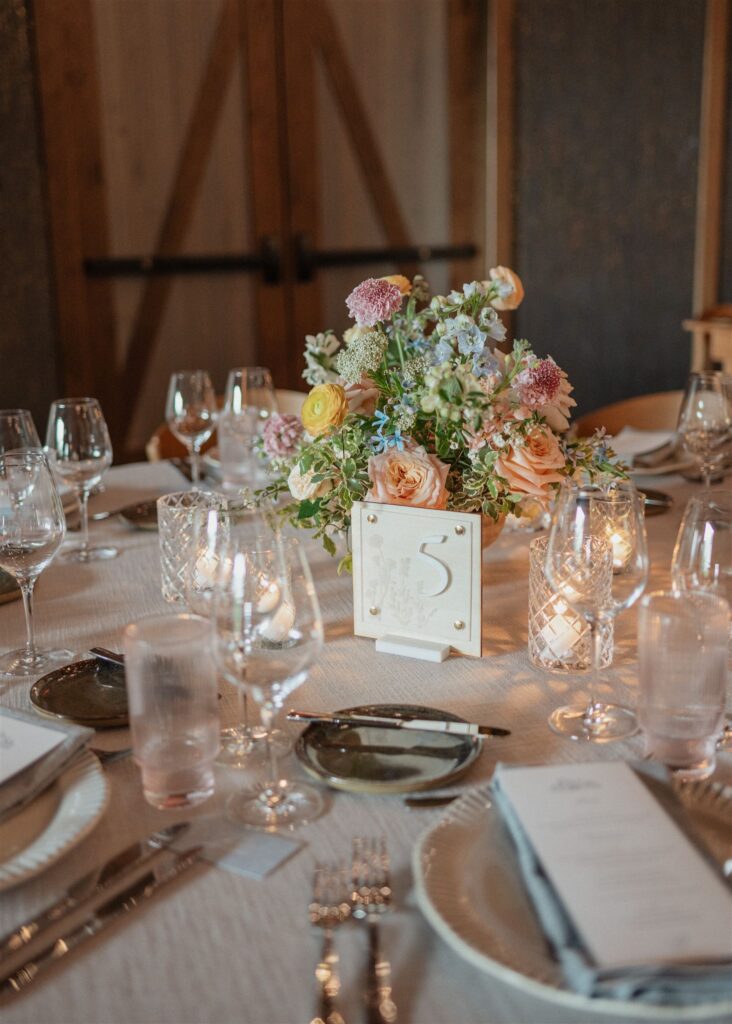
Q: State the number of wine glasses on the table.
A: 10